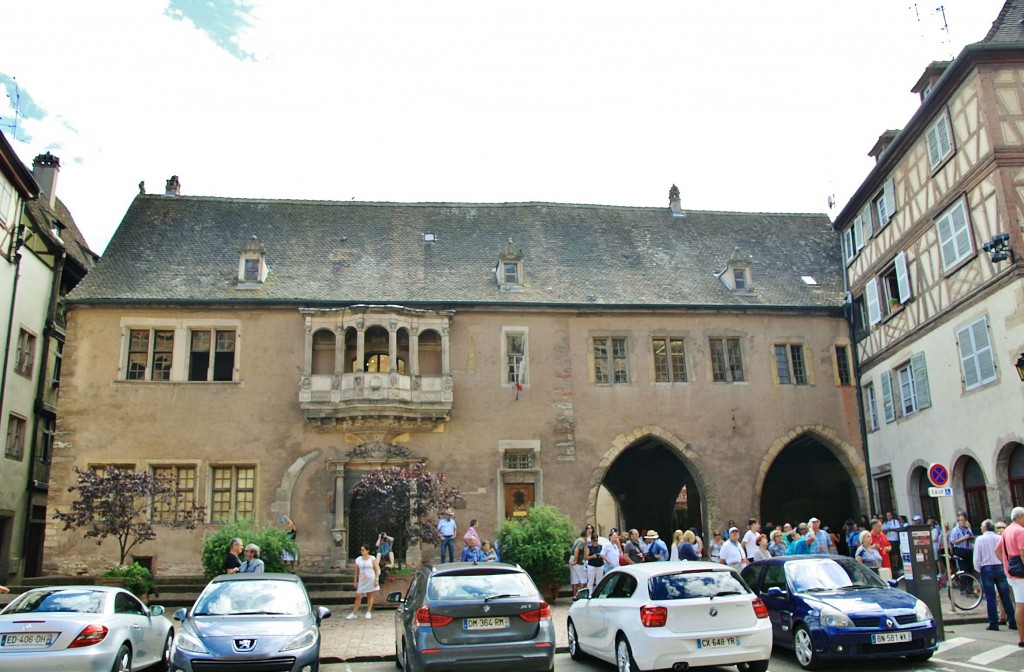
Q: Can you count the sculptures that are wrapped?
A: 0